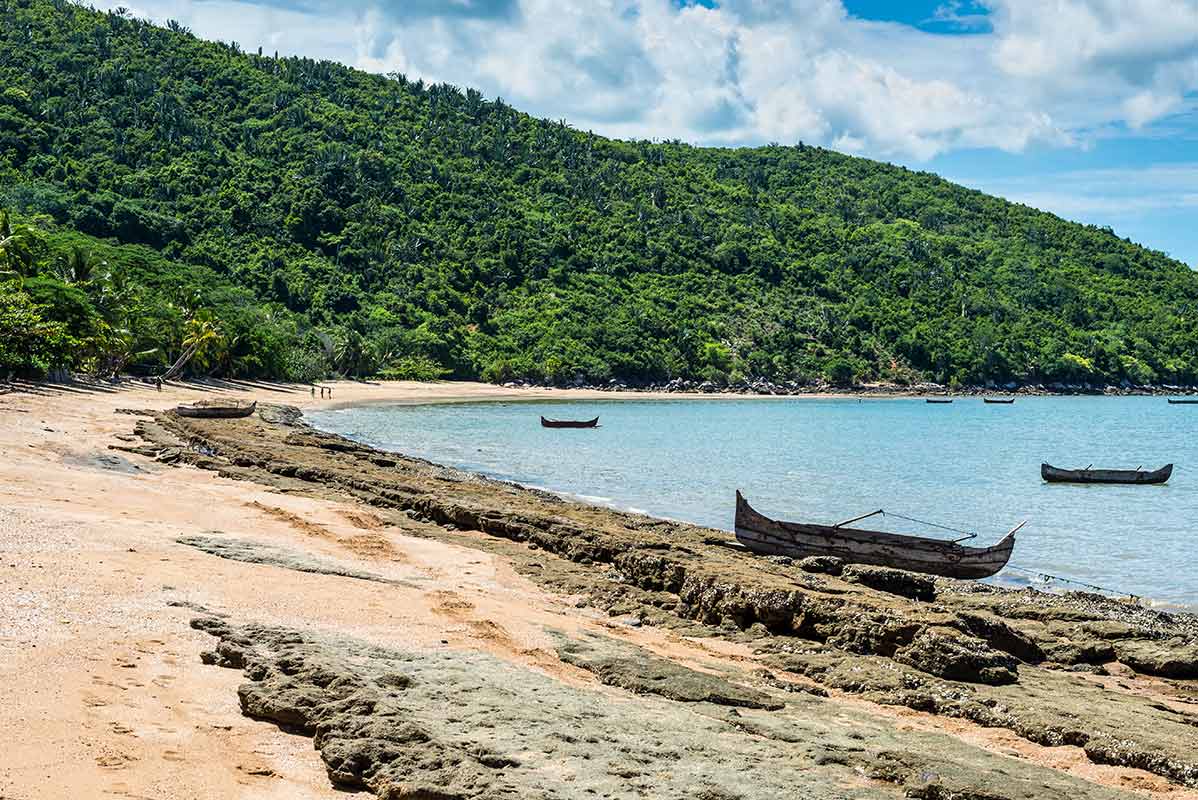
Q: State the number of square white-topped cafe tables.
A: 0